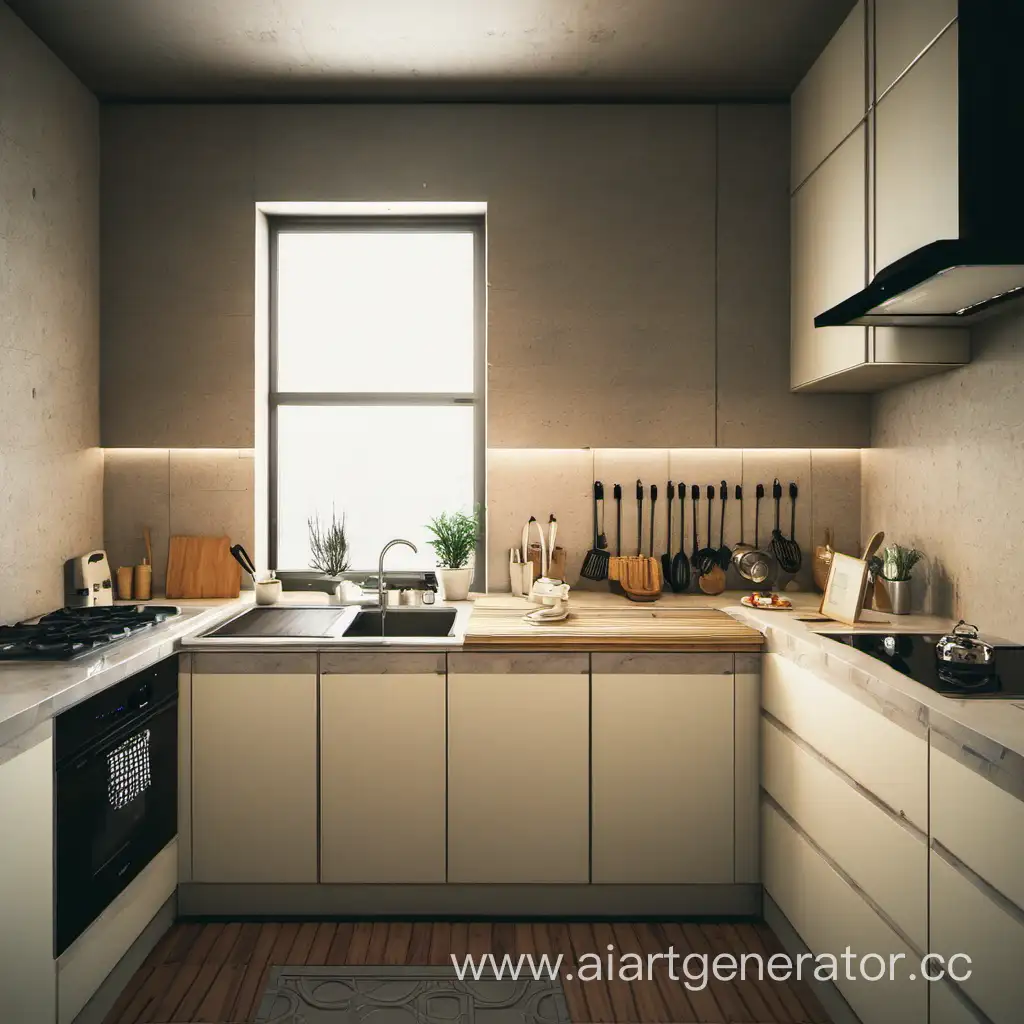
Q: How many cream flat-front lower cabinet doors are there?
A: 4